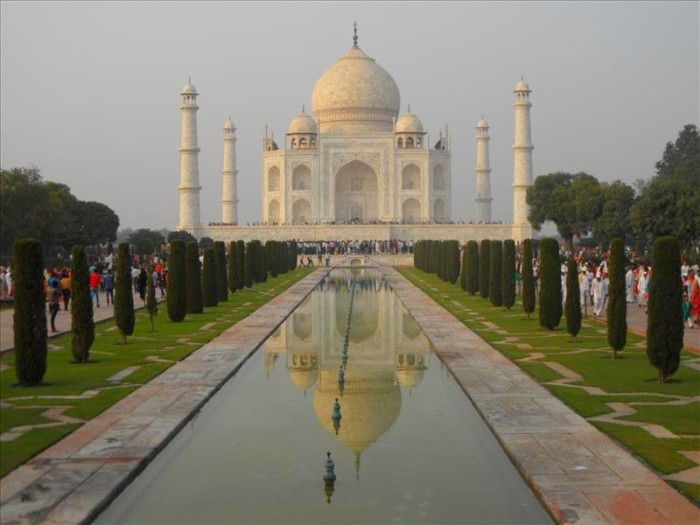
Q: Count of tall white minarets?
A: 4